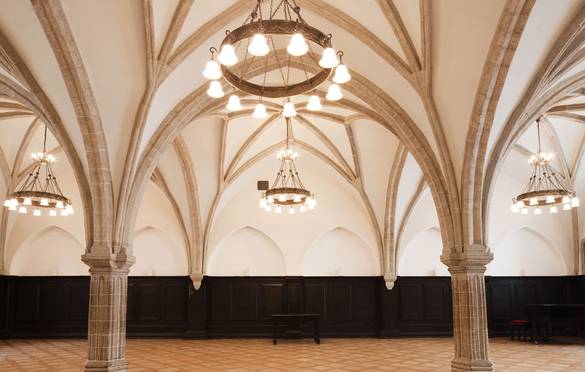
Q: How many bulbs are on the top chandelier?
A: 12